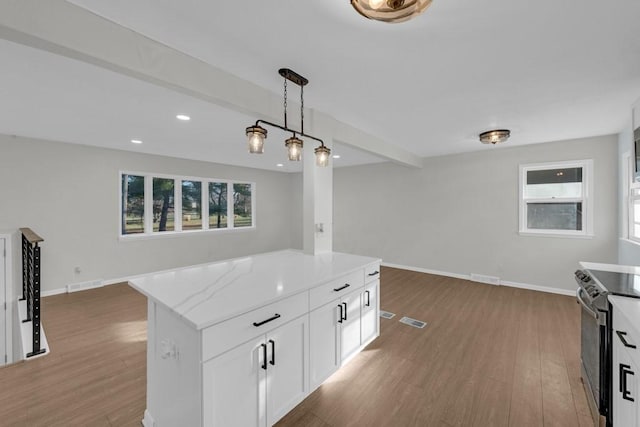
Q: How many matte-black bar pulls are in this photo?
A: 11